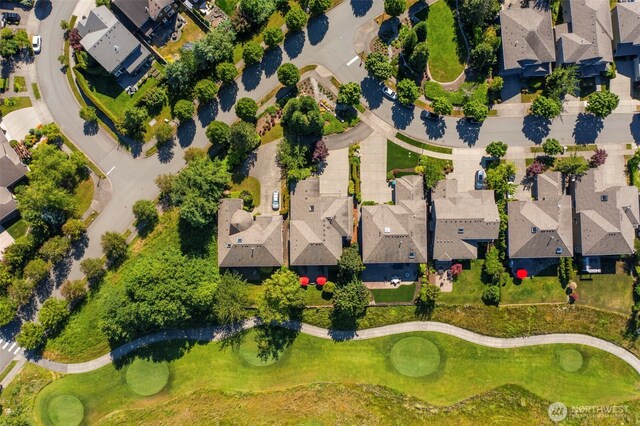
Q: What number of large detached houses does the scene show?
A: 12